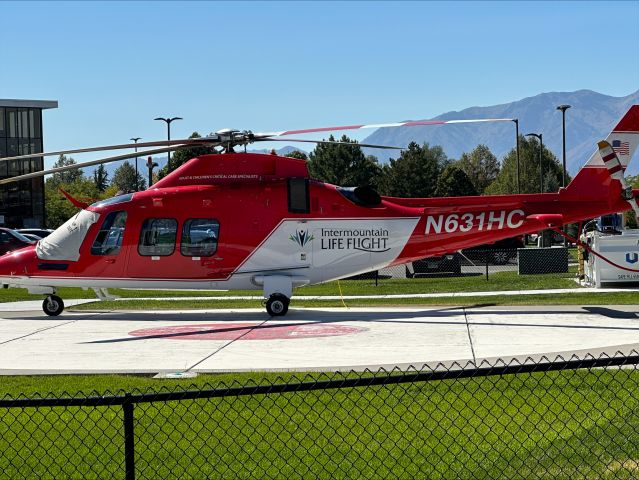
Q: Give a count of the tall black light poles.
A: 5